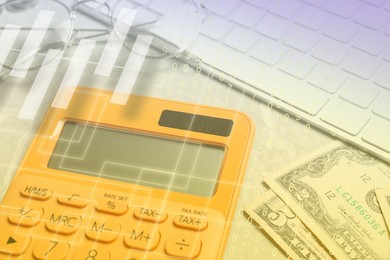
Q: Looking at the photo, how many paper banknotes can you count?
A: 3